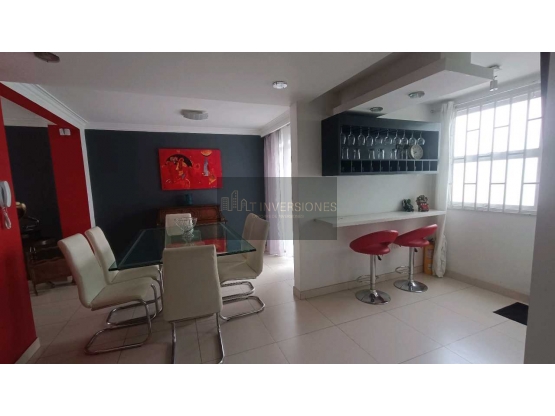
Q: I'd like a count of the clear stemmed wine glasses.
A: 10